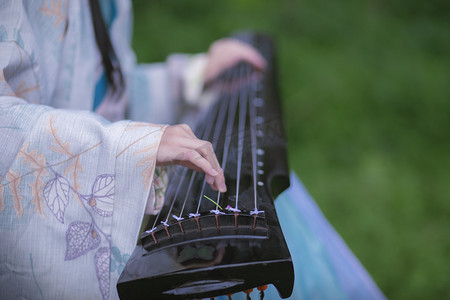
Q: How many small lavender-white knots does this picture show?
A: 7